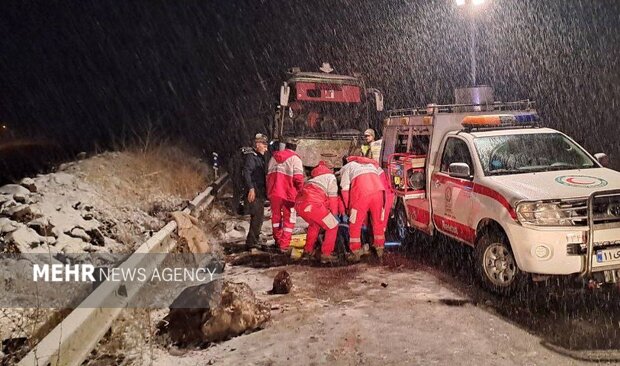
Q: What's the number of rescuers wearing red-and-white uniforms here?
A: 3